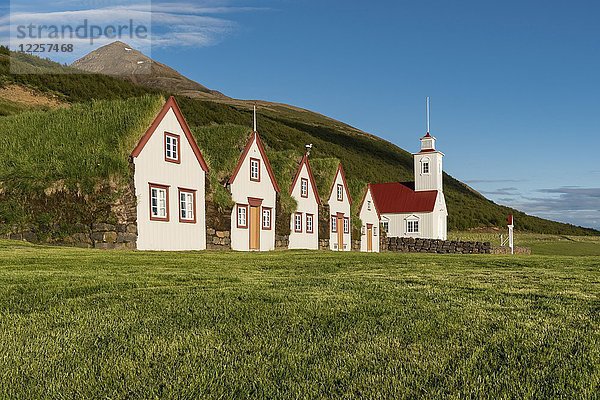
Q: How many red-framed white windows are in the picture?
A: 12